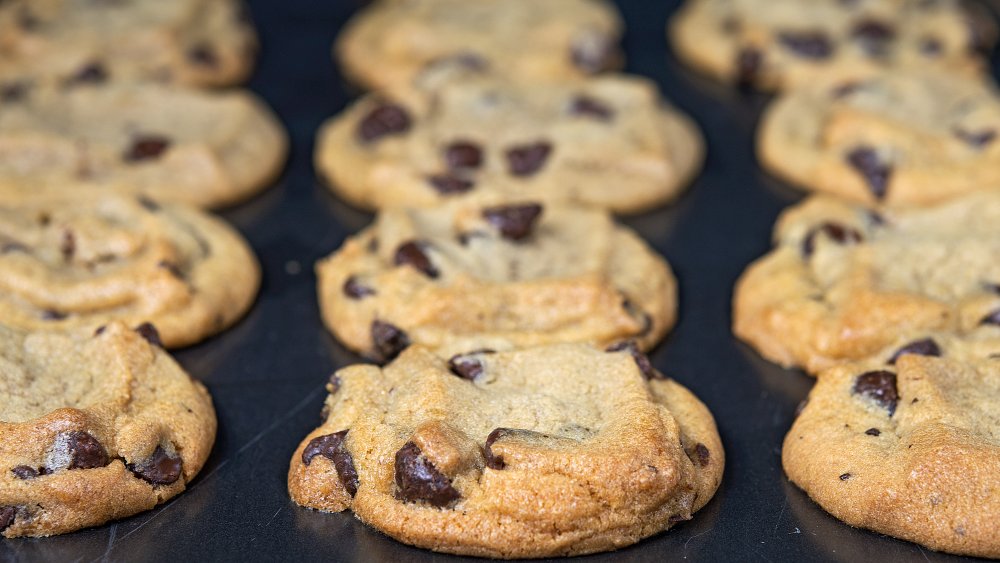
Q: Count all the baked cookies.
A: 12